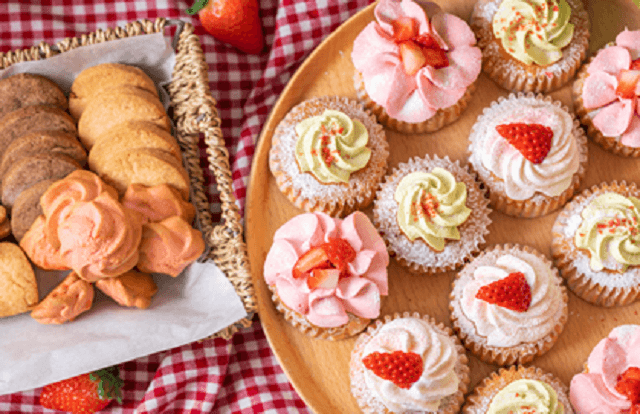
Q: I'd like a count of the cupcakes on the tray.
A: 12